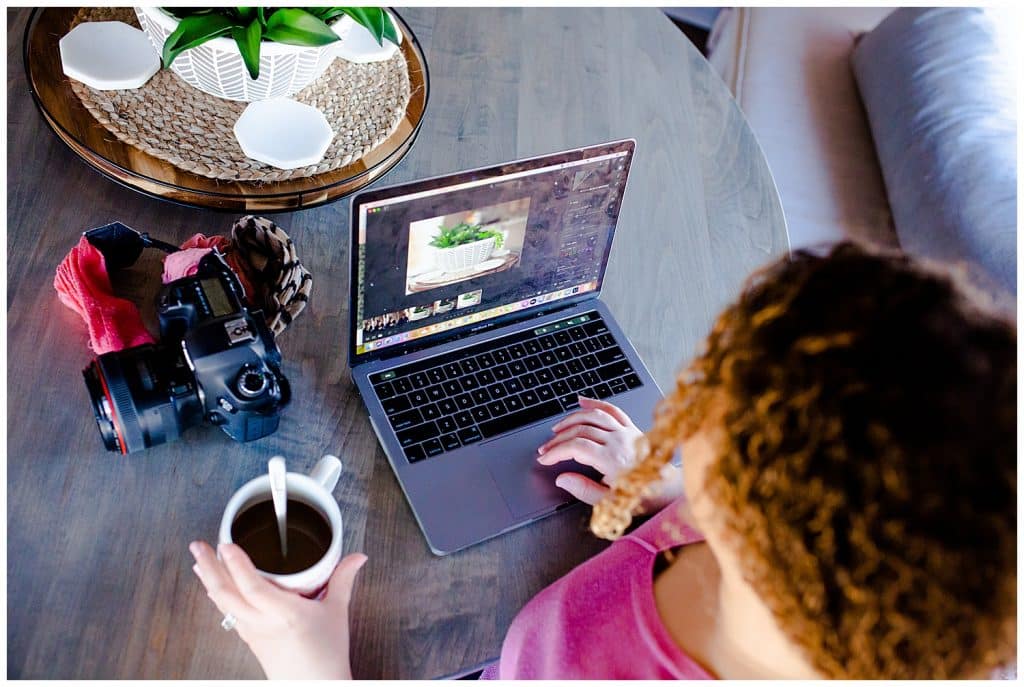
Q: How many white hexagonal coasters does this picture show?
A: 3